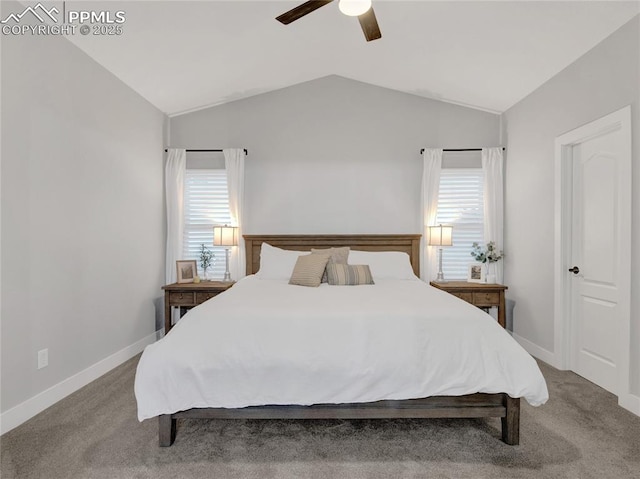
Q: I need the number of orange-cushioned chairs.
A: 0